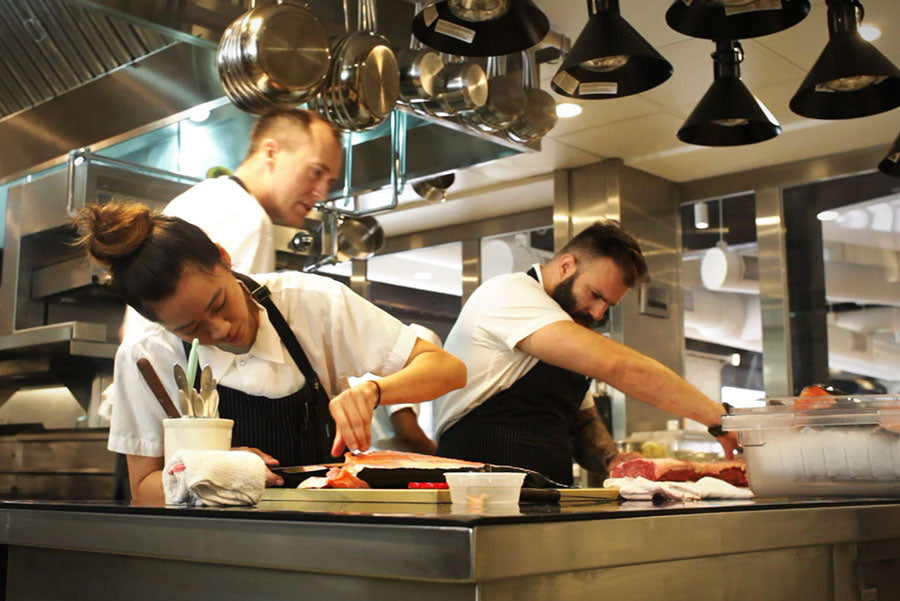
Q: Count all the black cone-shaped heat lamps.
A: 6